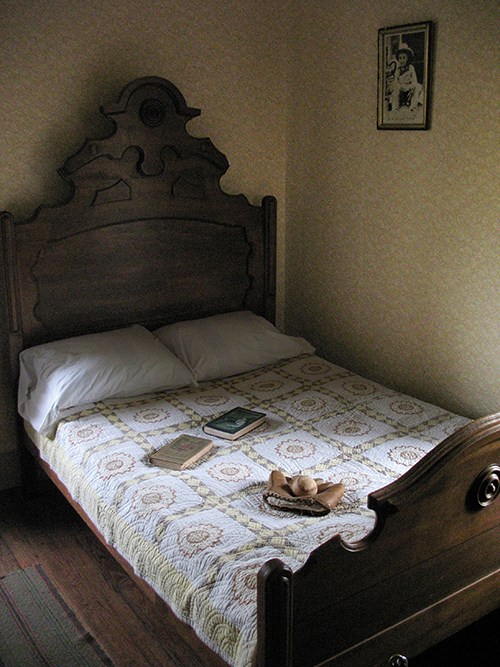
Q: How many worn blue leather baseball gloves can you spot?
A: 0